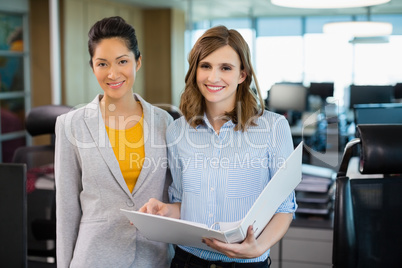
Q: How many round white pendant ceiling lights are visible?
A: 2